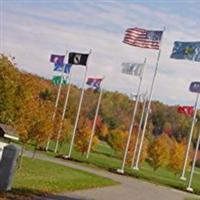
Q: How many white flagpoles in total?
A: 9